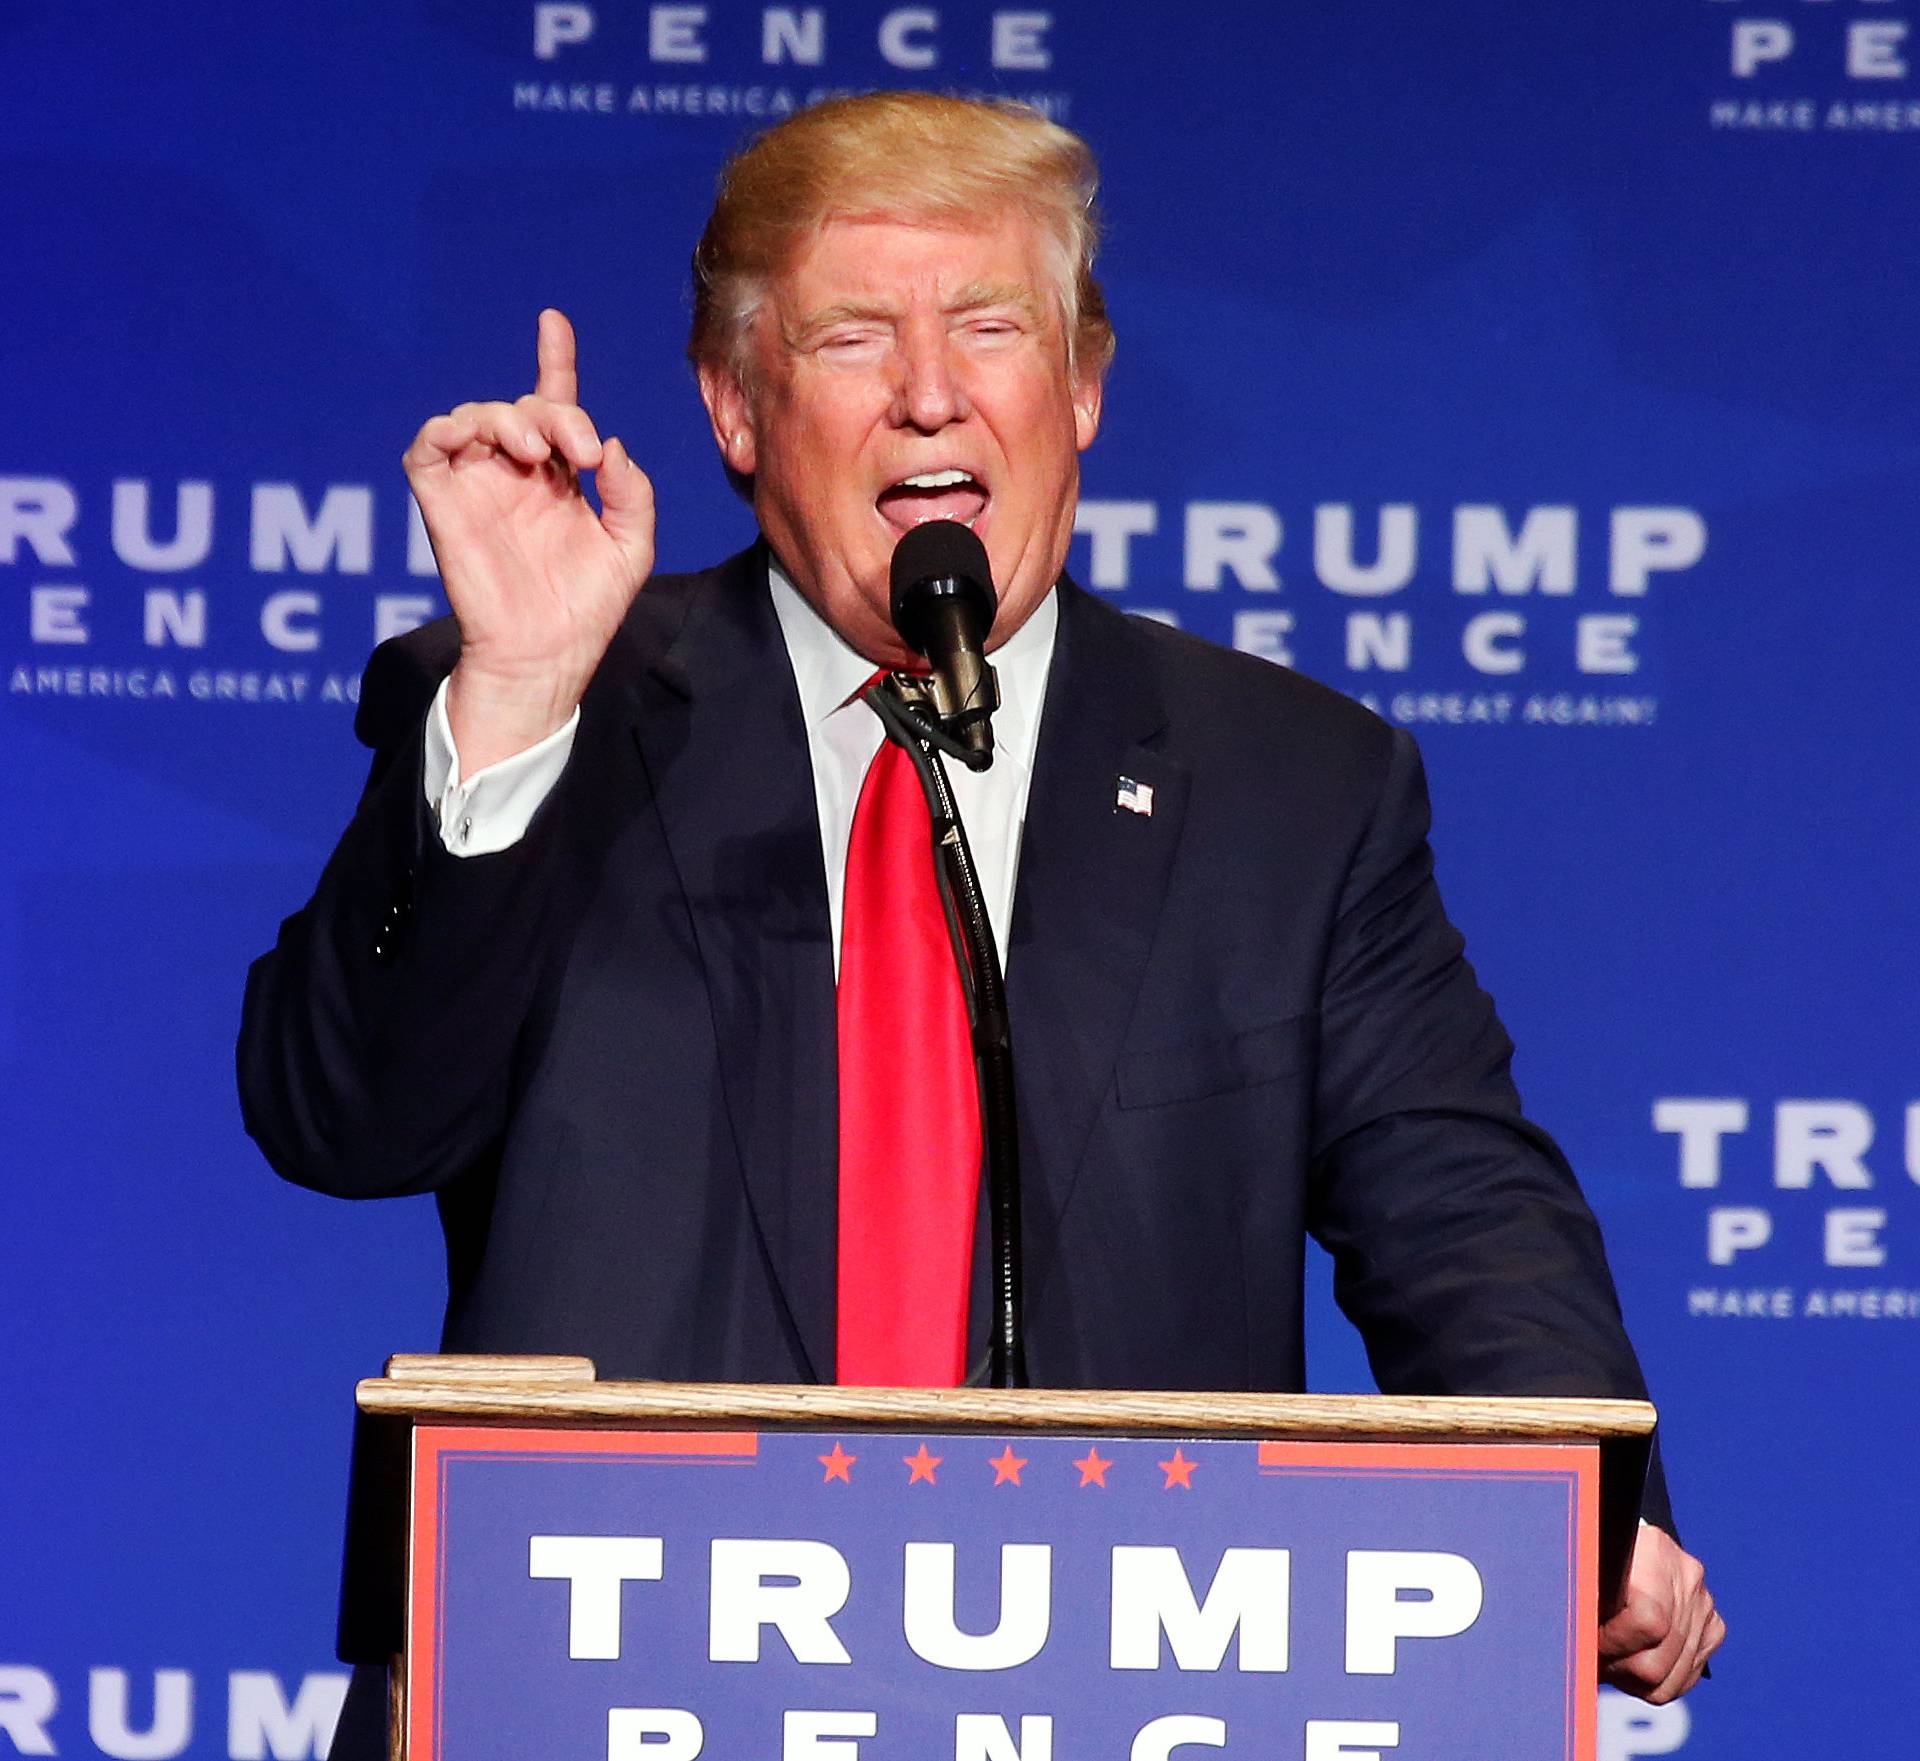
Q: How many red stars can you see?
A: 5